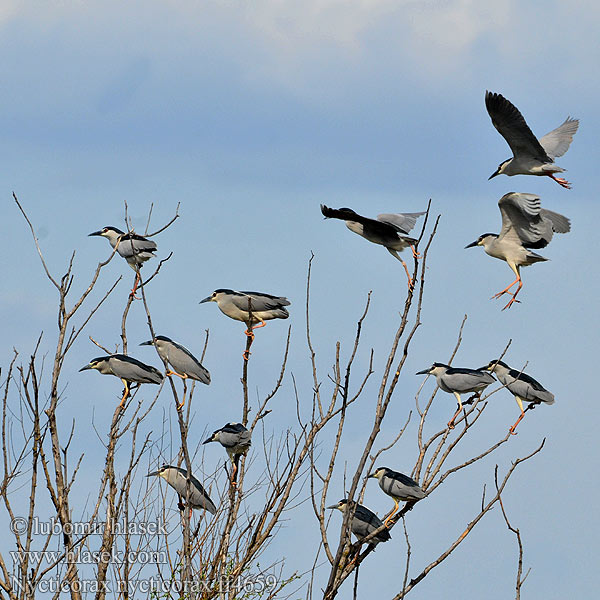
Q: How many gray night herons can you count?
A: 13